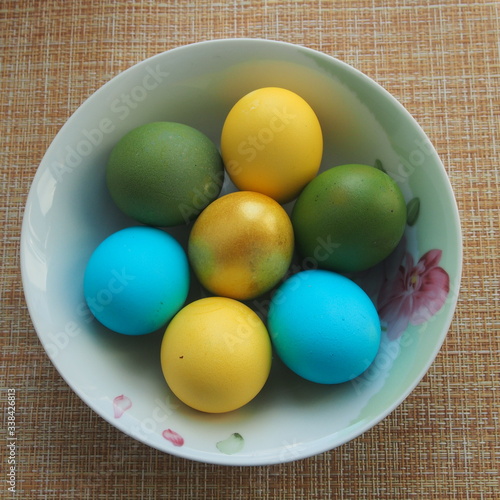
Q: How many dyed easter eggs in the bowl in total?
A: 7